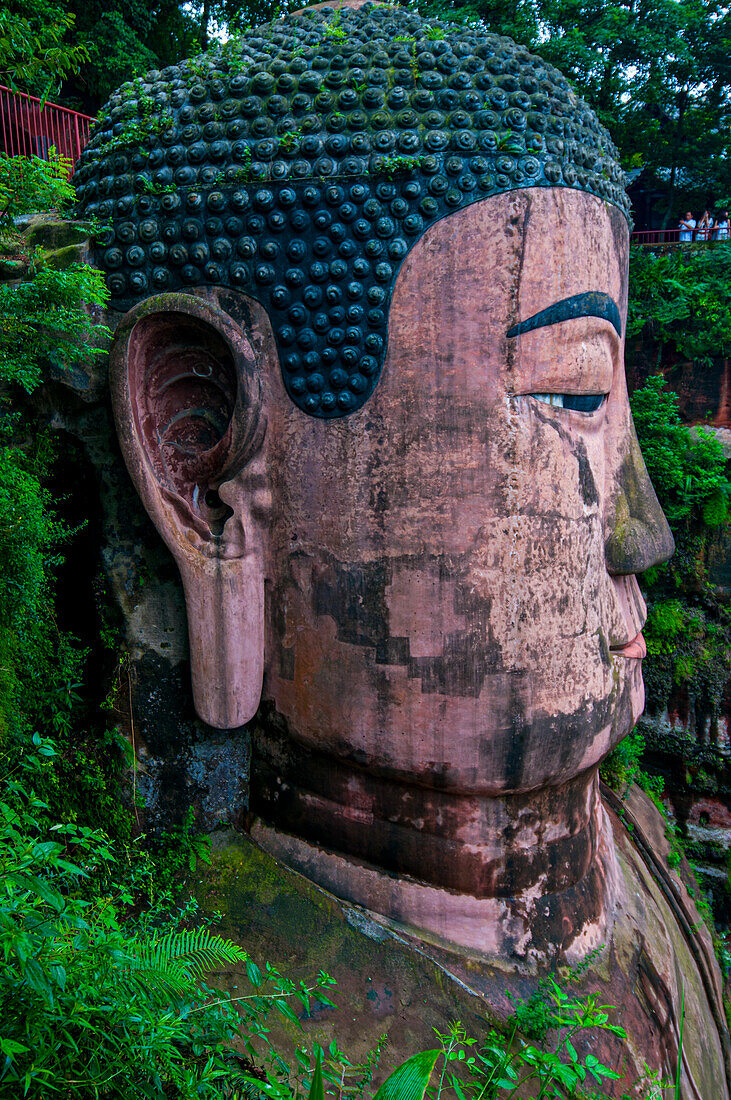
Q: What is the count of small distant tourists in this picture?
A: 3